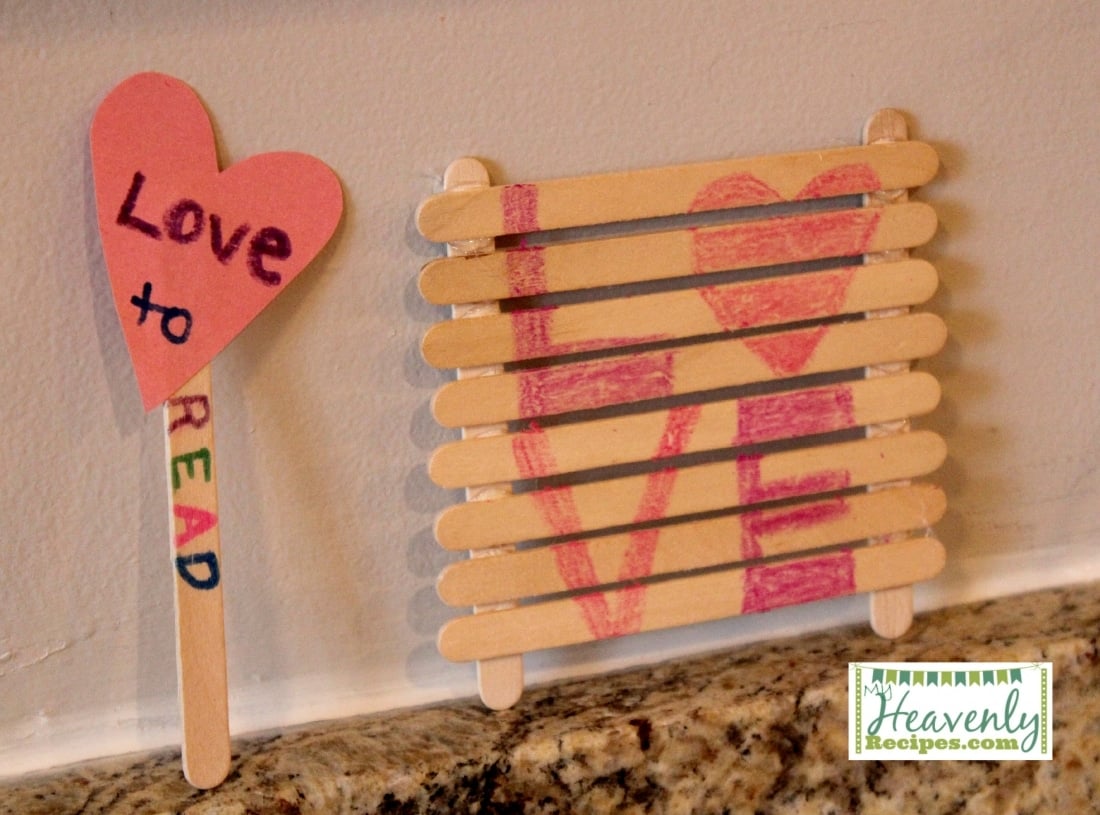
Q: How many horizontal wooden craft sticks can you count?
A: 8